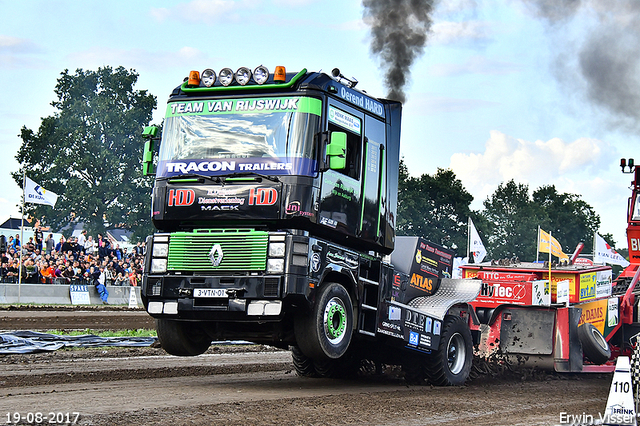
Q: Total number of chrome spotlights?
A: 4